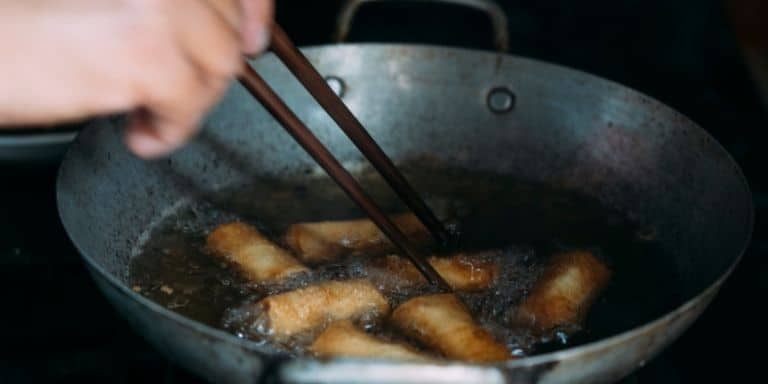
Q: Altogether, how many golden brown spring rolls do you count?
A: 7